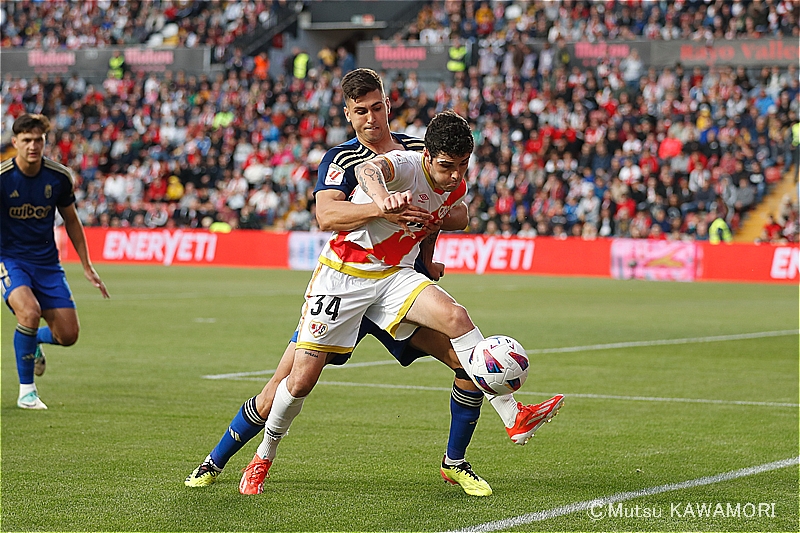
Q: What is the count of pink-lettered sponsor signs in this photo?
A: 4